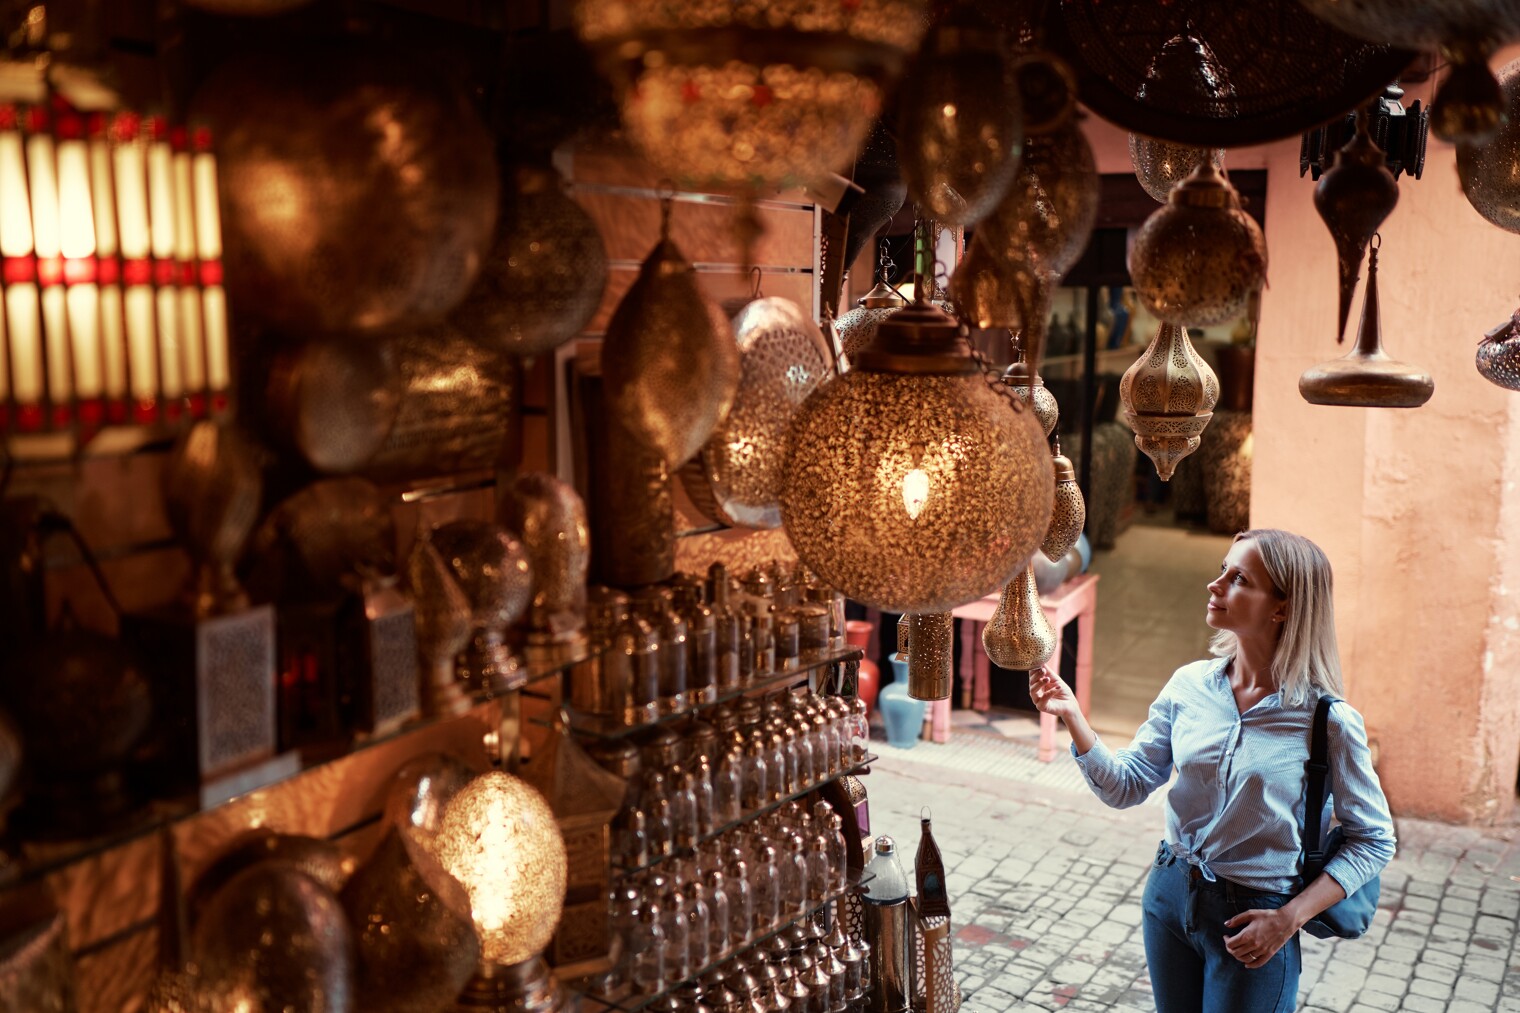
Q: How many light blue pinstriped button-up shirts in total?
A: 1